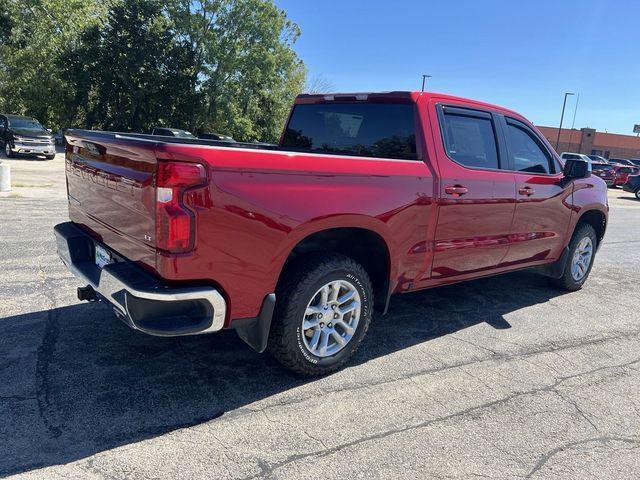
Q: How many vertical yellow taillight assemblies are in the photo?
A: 0